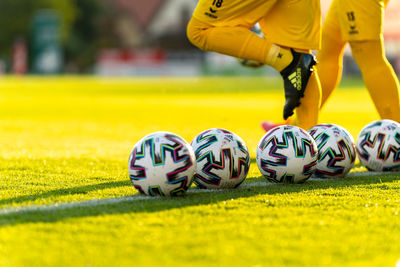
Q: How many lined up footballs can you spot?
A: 5